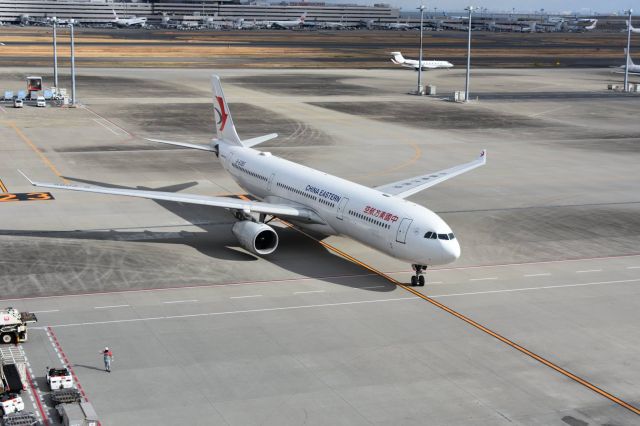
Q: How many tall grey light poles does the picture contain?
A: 5